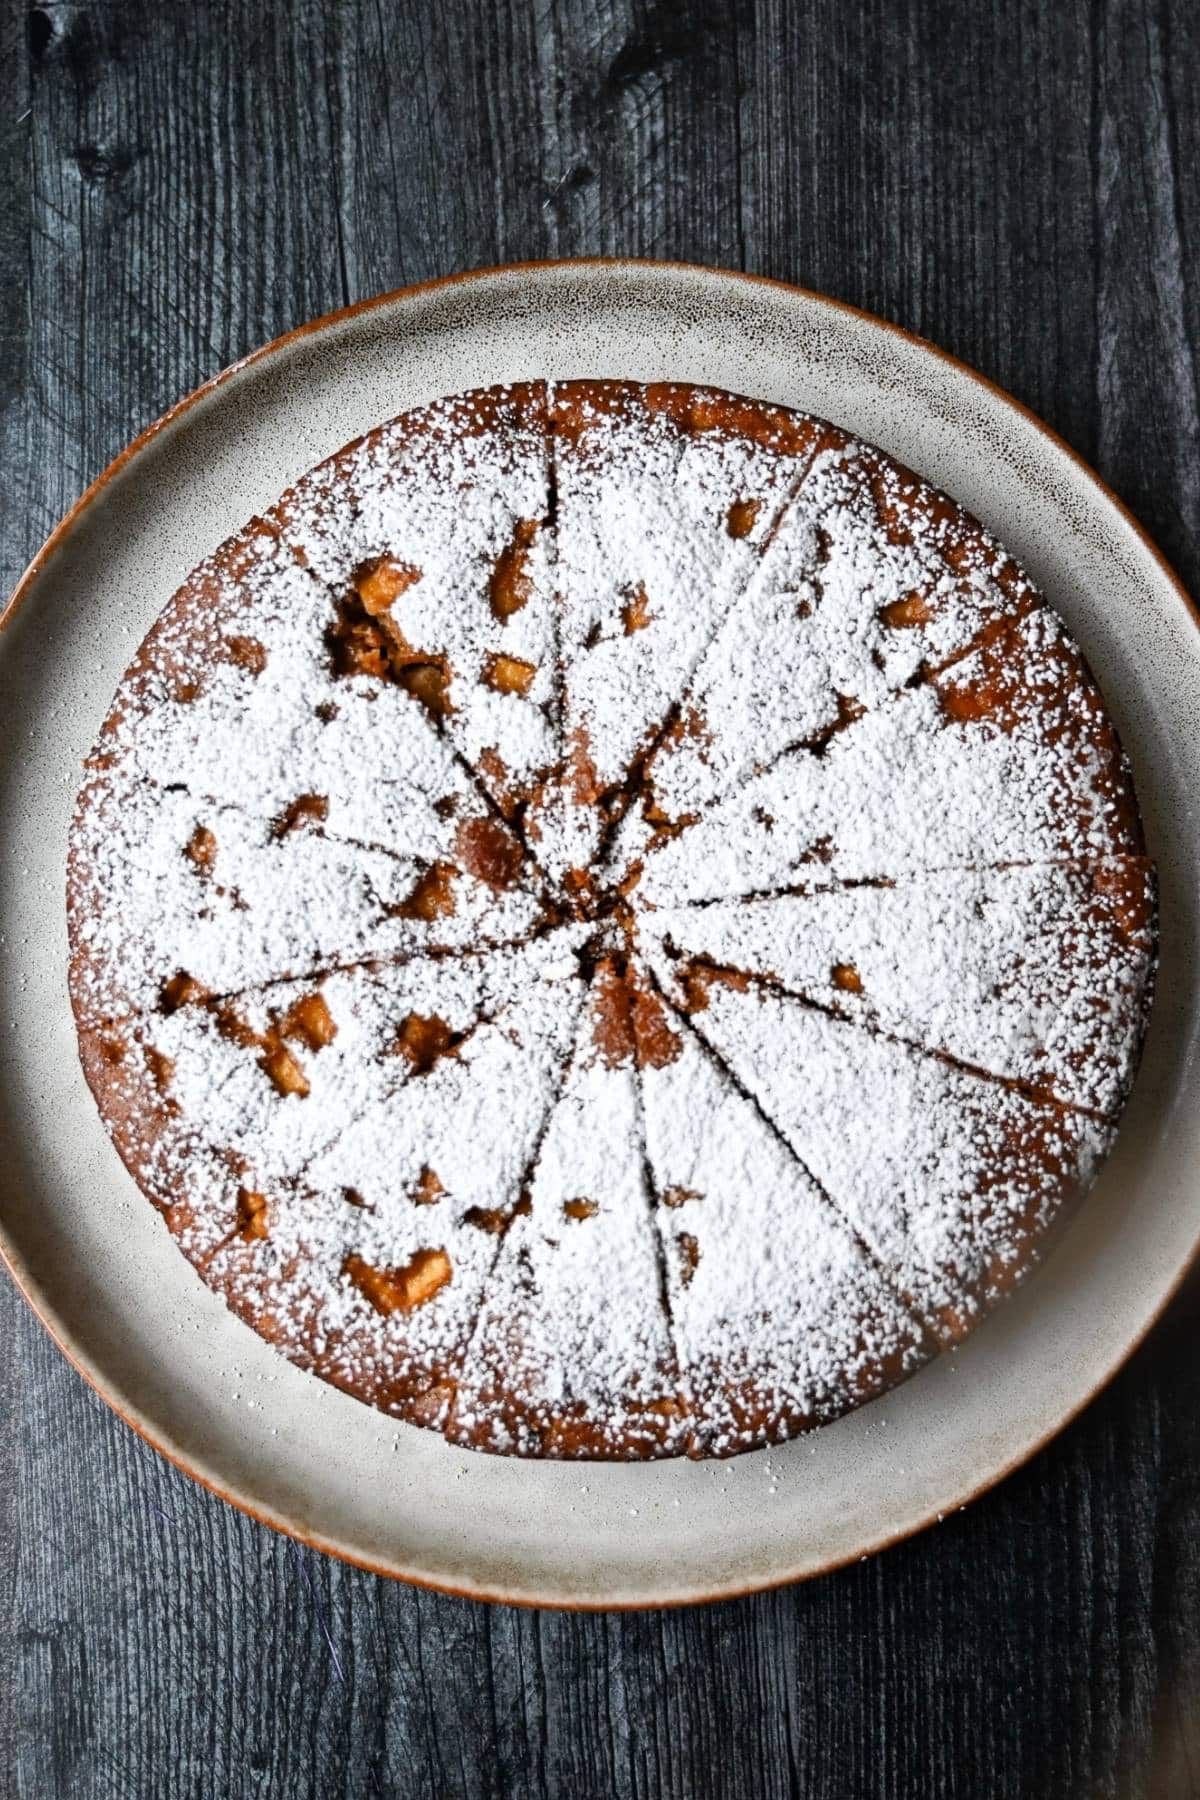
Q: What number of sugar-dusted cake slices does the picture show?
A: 12